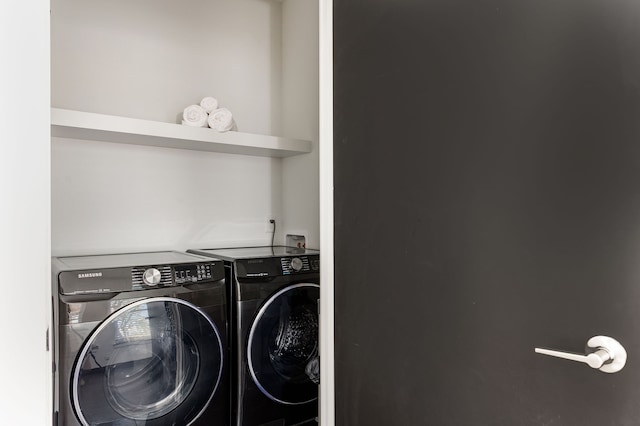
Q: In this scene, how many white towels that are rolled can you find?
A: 3